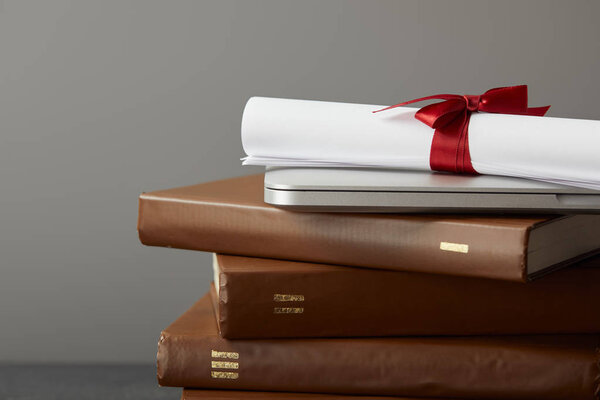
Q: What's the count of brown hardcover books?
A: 4